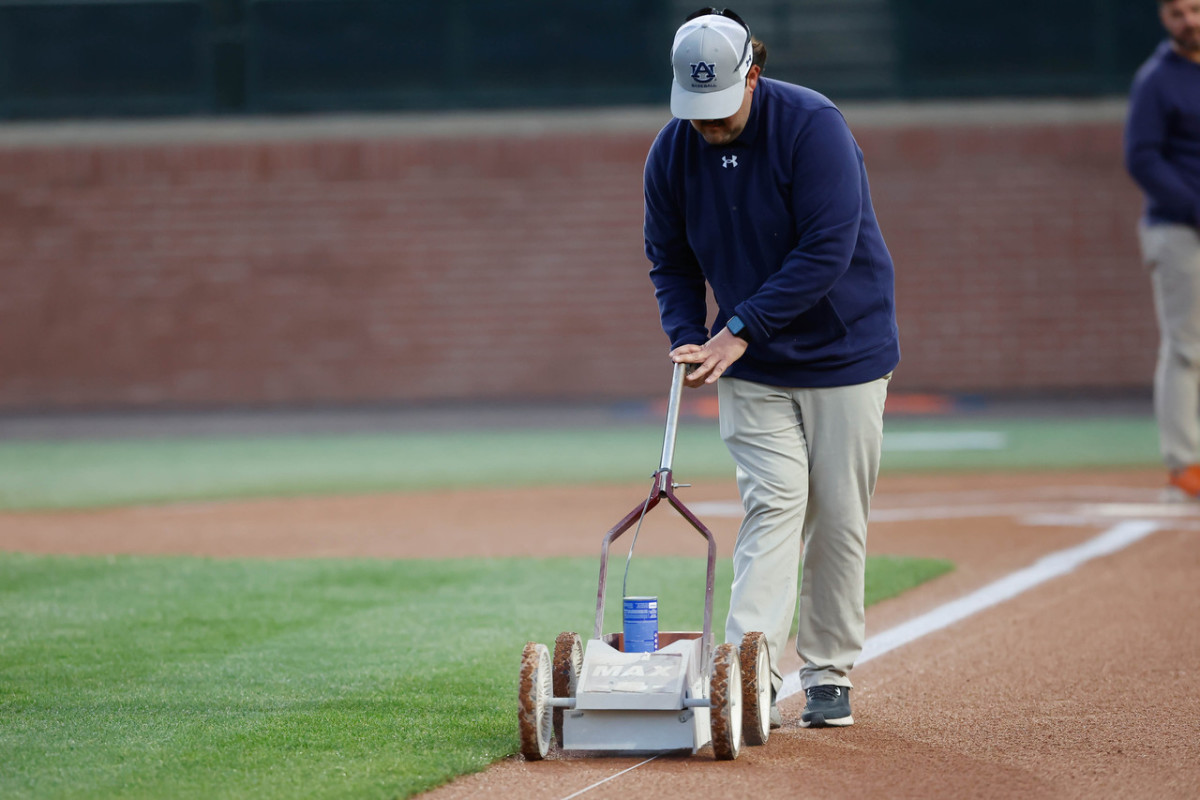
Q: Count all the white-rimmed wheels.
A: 4